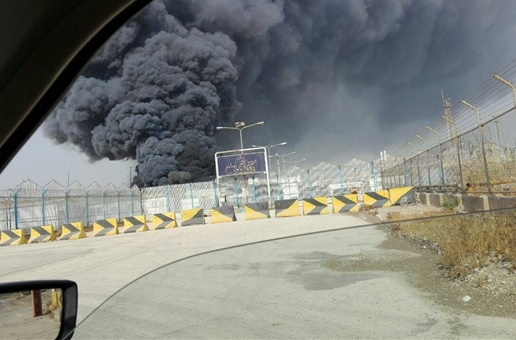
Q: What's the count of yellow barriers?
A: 14